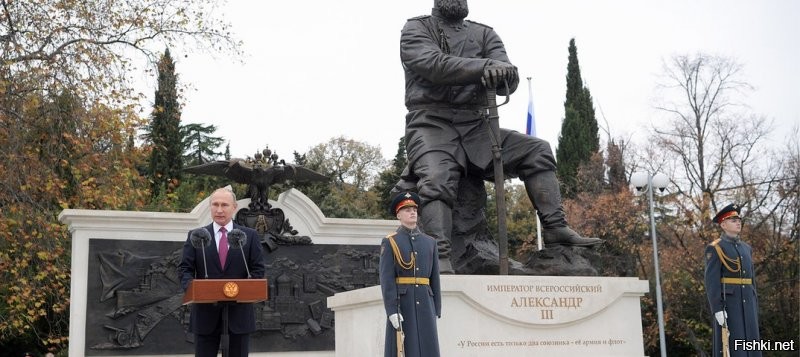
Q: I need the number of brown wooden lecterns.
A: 1